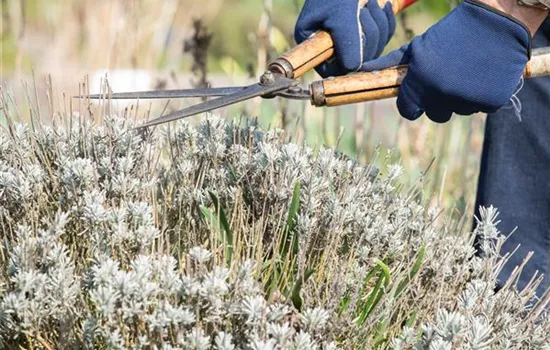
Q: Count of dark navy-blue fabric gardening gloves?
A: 2